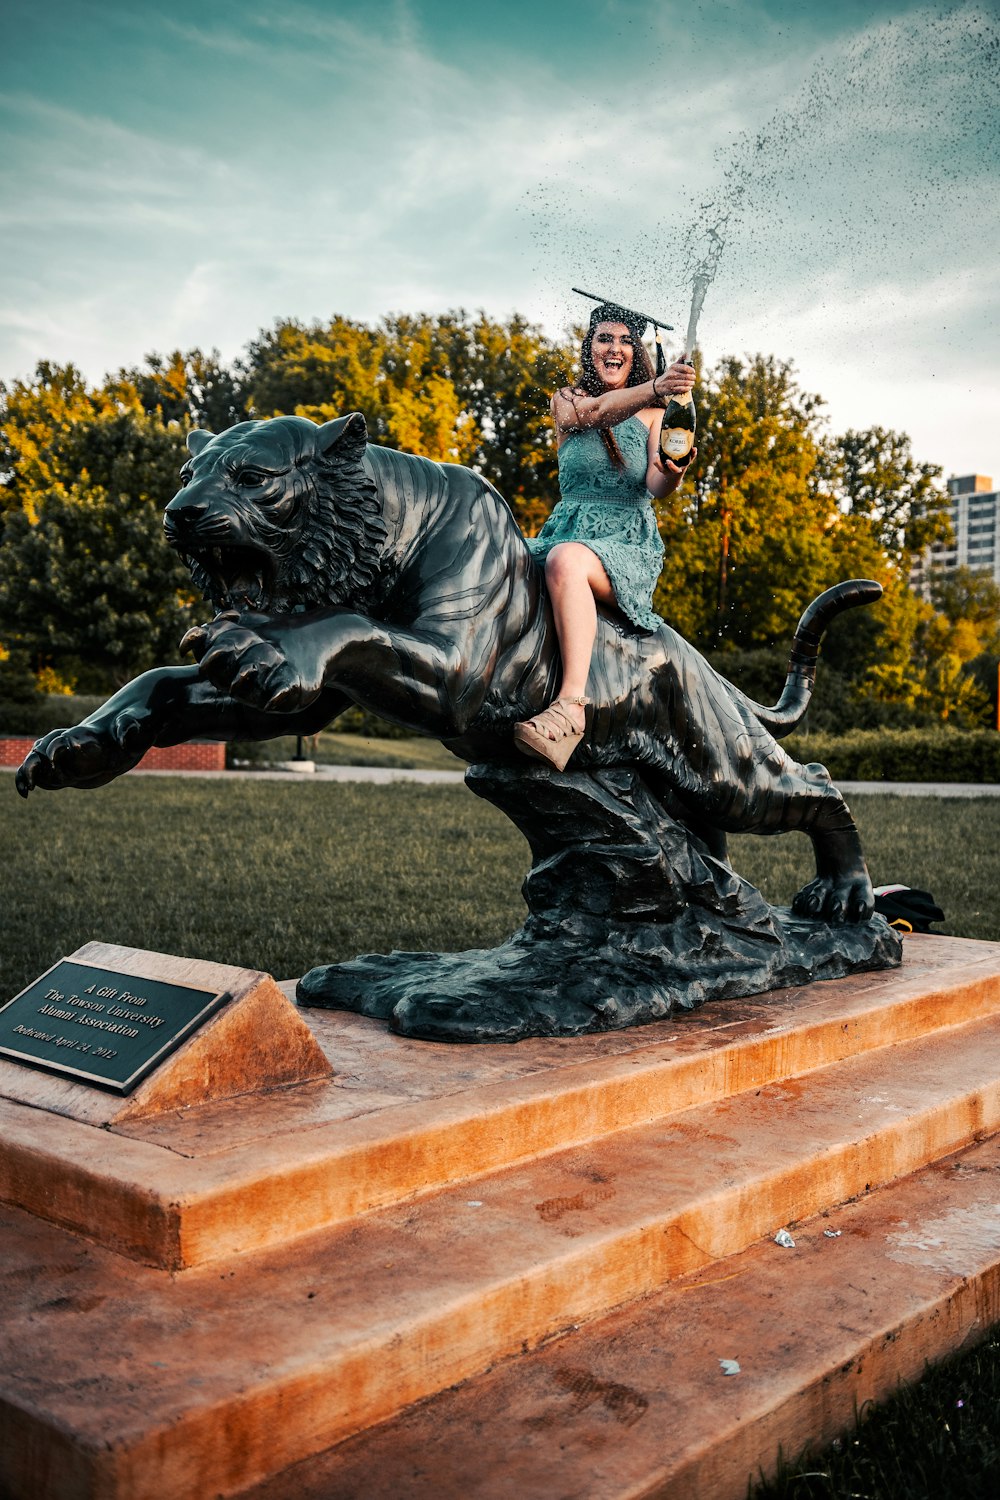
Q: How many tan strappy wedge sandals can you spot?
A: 1